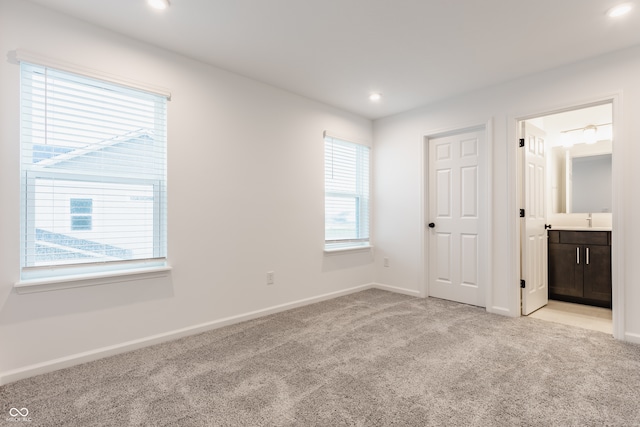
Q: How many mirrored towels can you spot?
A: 0